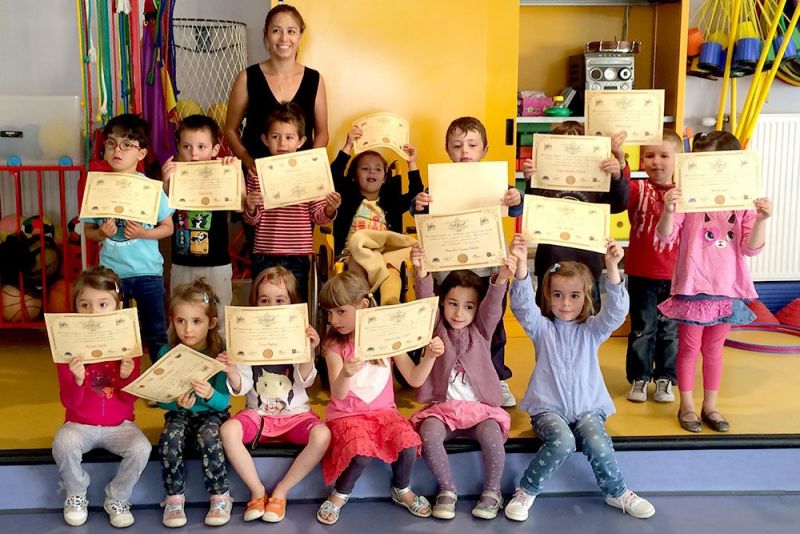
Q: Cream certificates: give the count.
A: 14